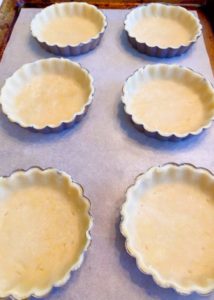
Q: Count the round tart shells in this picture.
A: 6